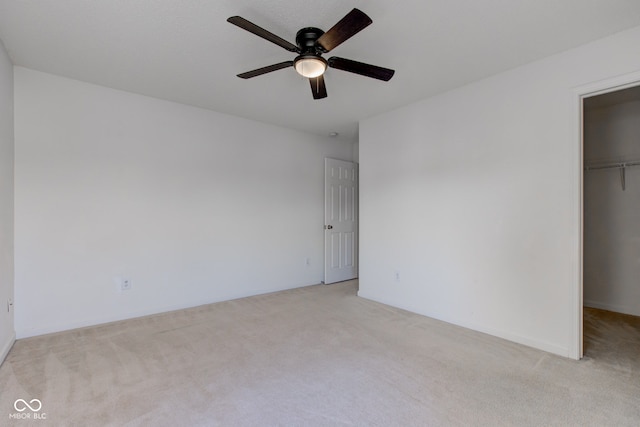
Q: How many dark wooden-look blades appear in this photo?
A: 5